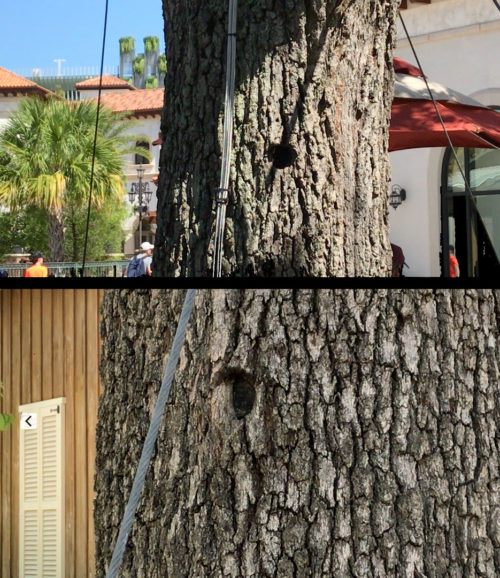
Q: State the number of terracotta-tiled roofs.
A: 3